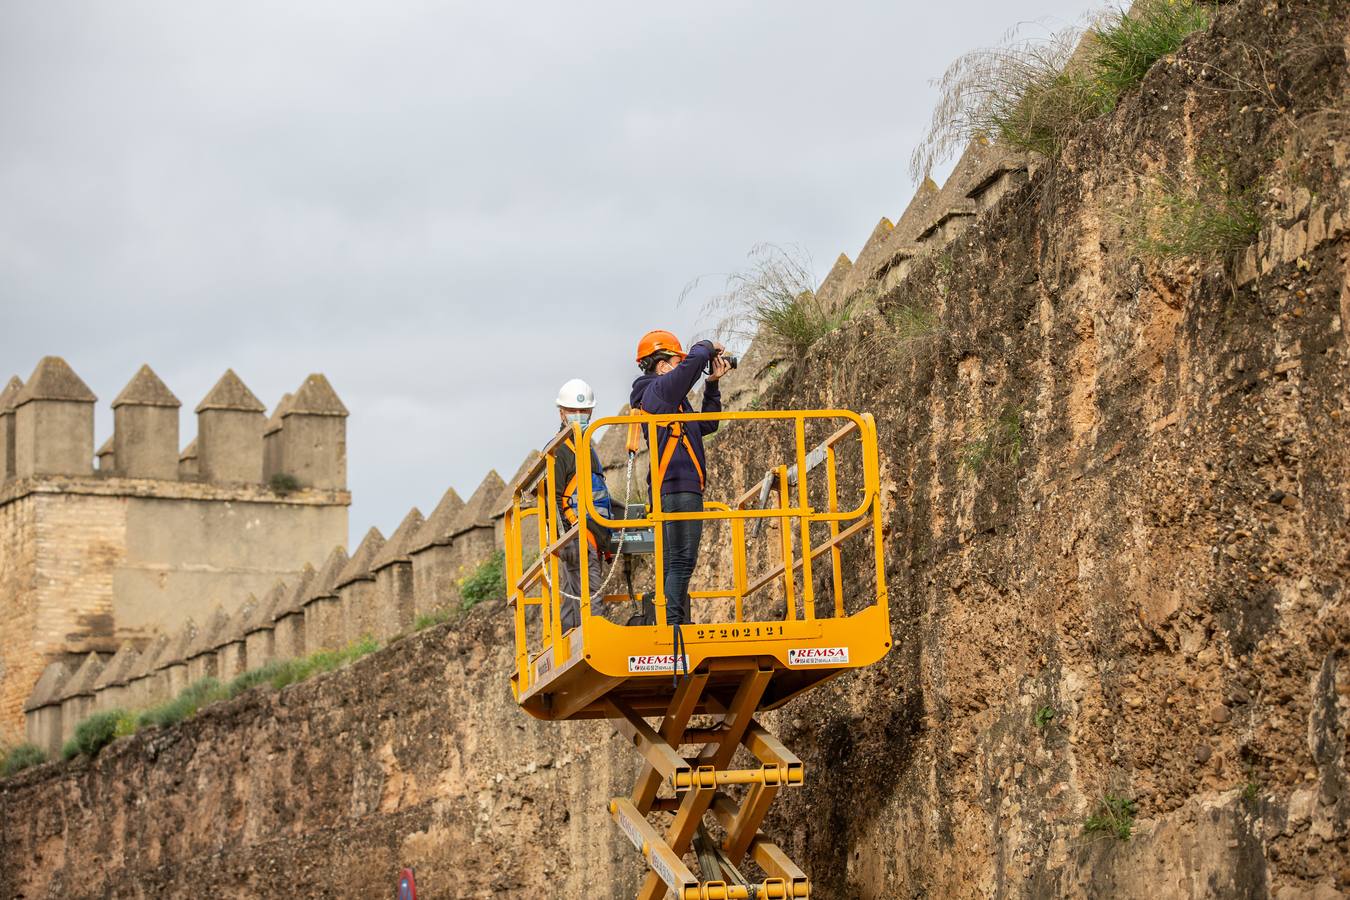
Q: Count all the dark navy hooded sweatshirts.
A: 1